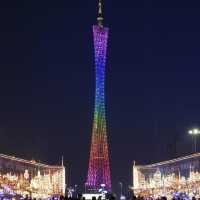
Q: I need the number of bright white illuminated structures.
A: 2